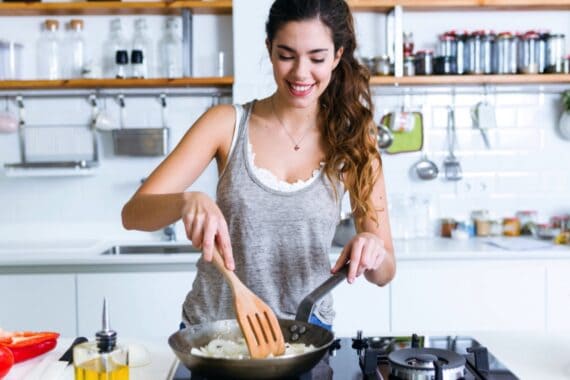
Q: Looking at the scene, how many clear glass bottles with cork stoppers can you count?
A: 2